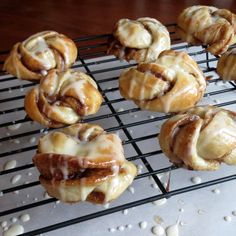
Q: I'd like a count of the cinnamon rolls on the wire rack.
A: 8